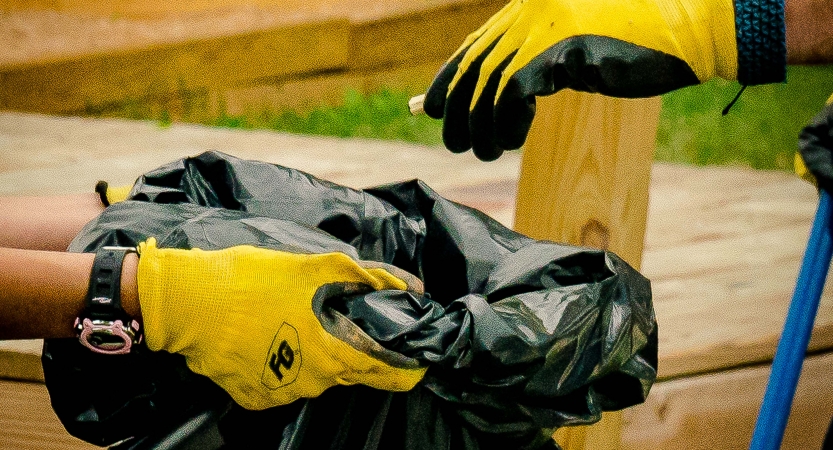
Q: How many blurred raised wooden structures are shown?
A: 2